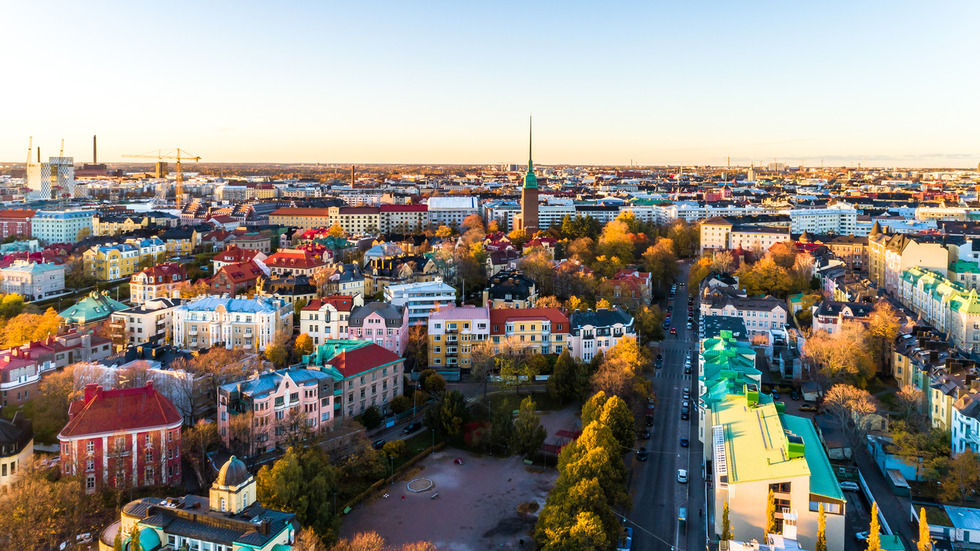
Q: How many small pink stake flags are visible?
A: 0